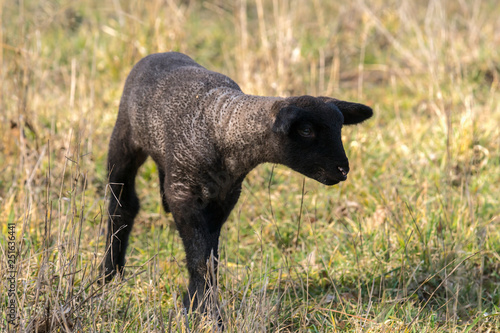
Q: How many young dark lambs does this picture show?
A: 1